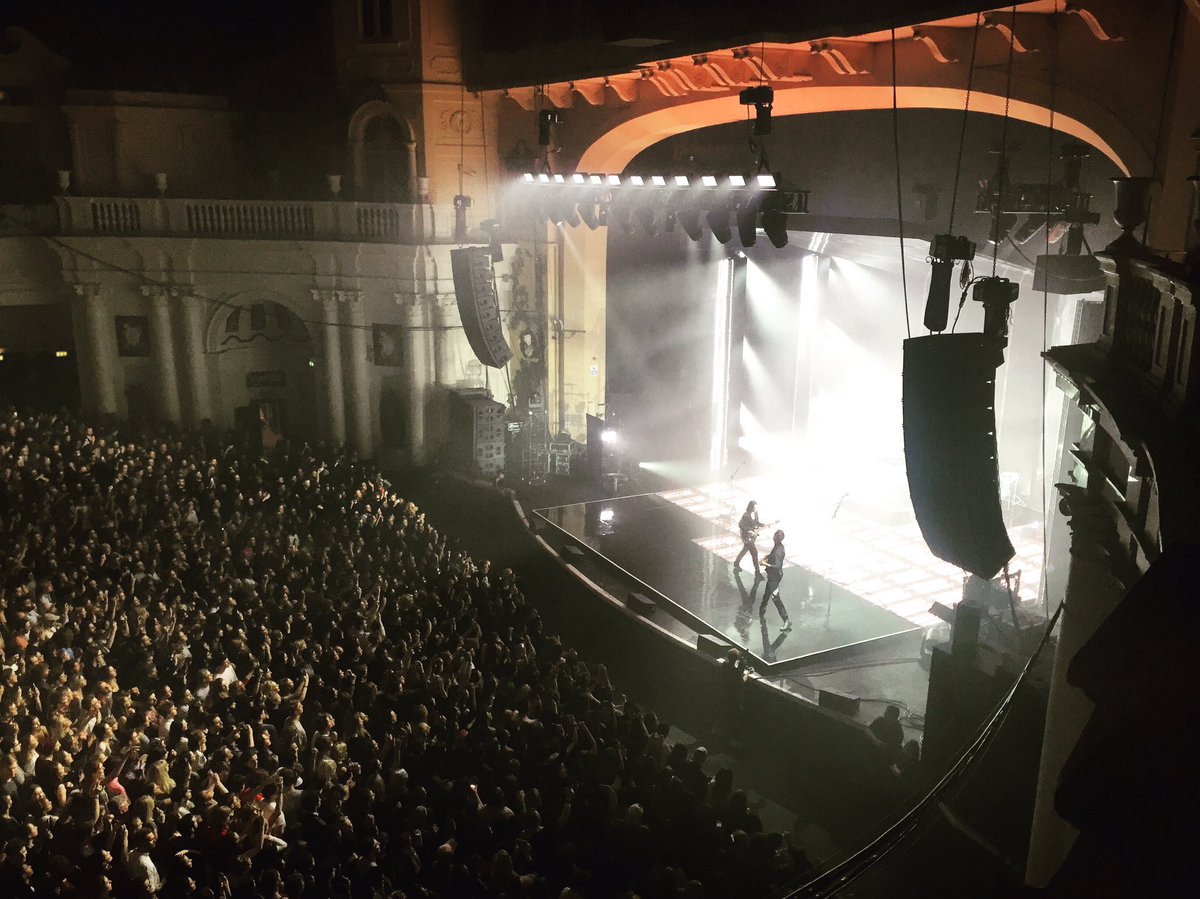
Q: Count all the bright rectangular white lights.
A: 12